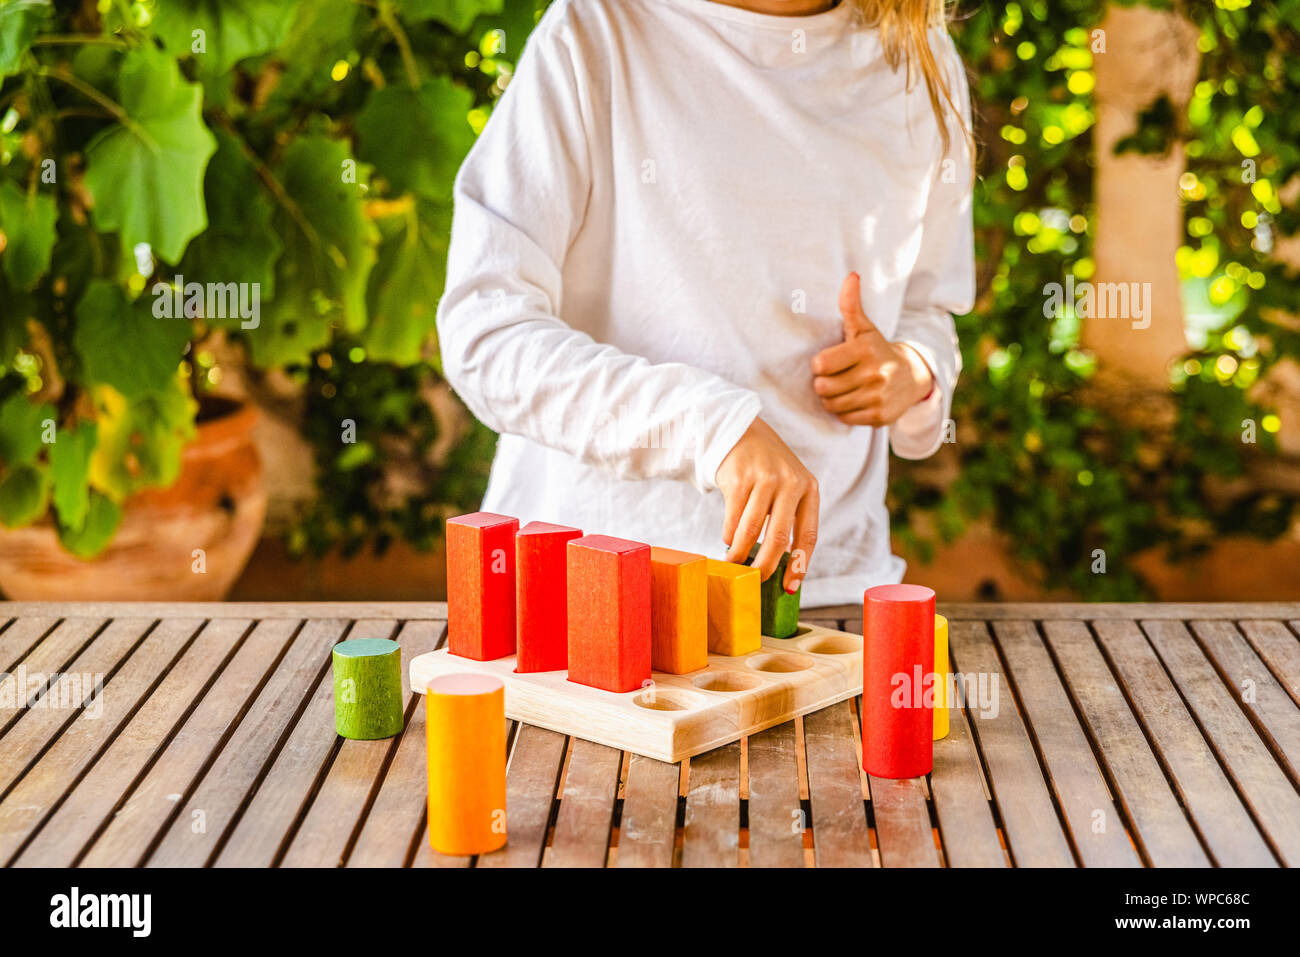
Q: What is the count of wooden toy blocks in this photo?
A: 10